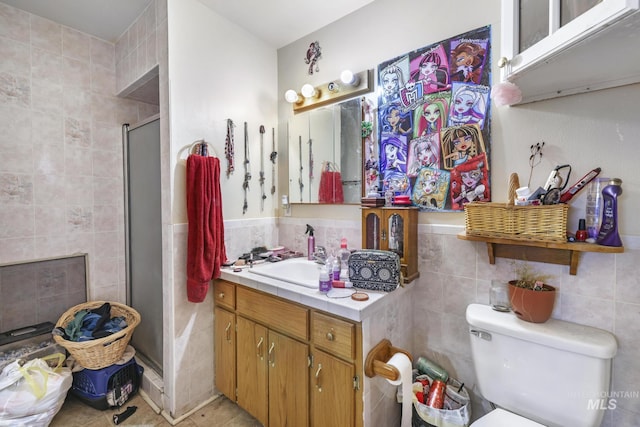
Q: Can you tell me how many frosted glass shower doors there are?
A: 1